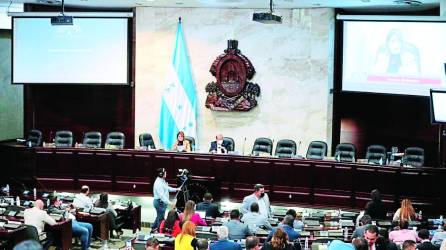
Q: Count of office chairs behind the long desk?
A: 13